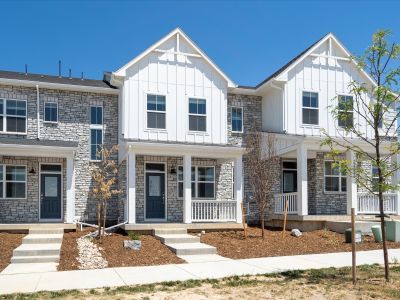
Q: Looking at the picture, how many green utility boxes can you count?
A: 3